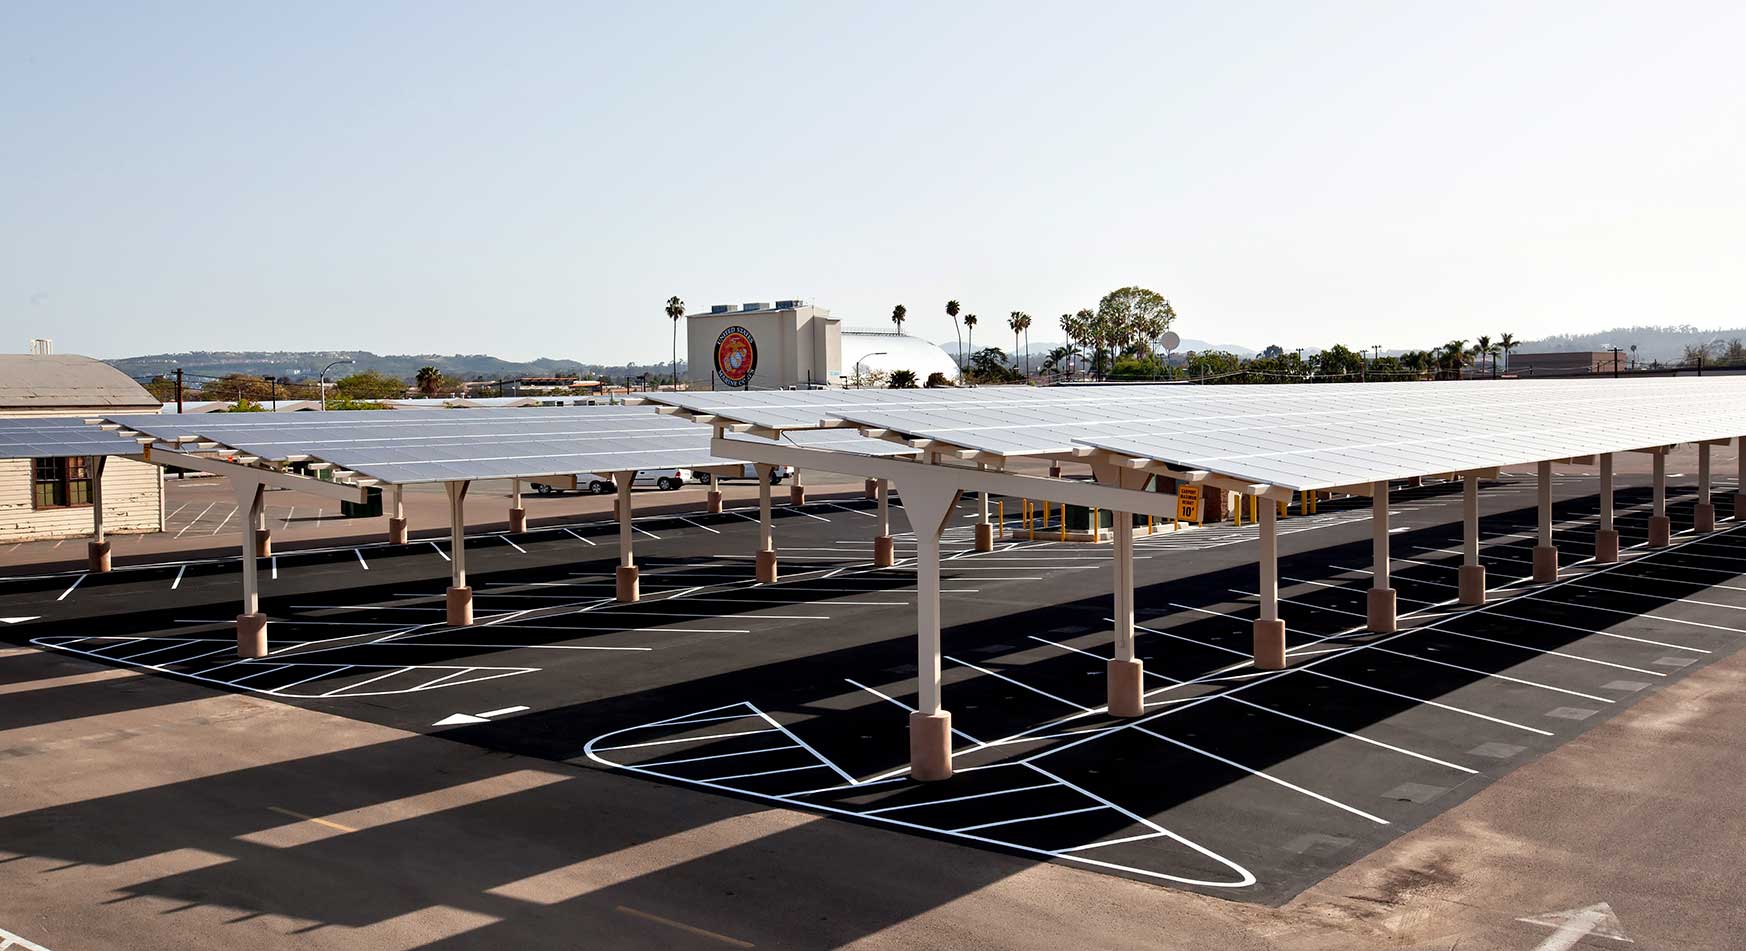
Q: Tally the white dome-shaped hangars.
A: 1